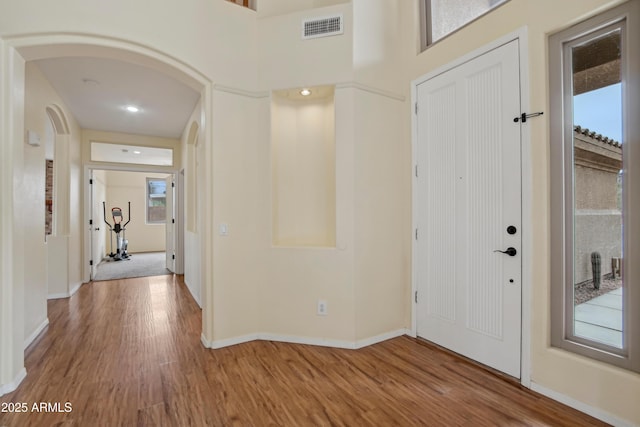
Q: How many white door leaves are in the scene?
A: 3